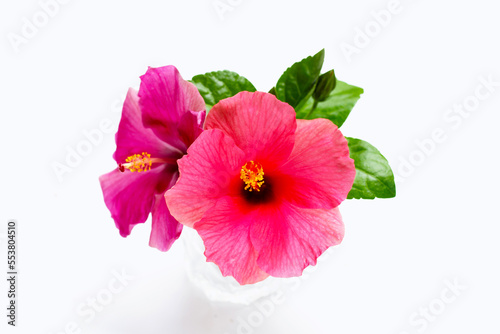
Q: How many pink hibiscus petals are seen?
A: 5